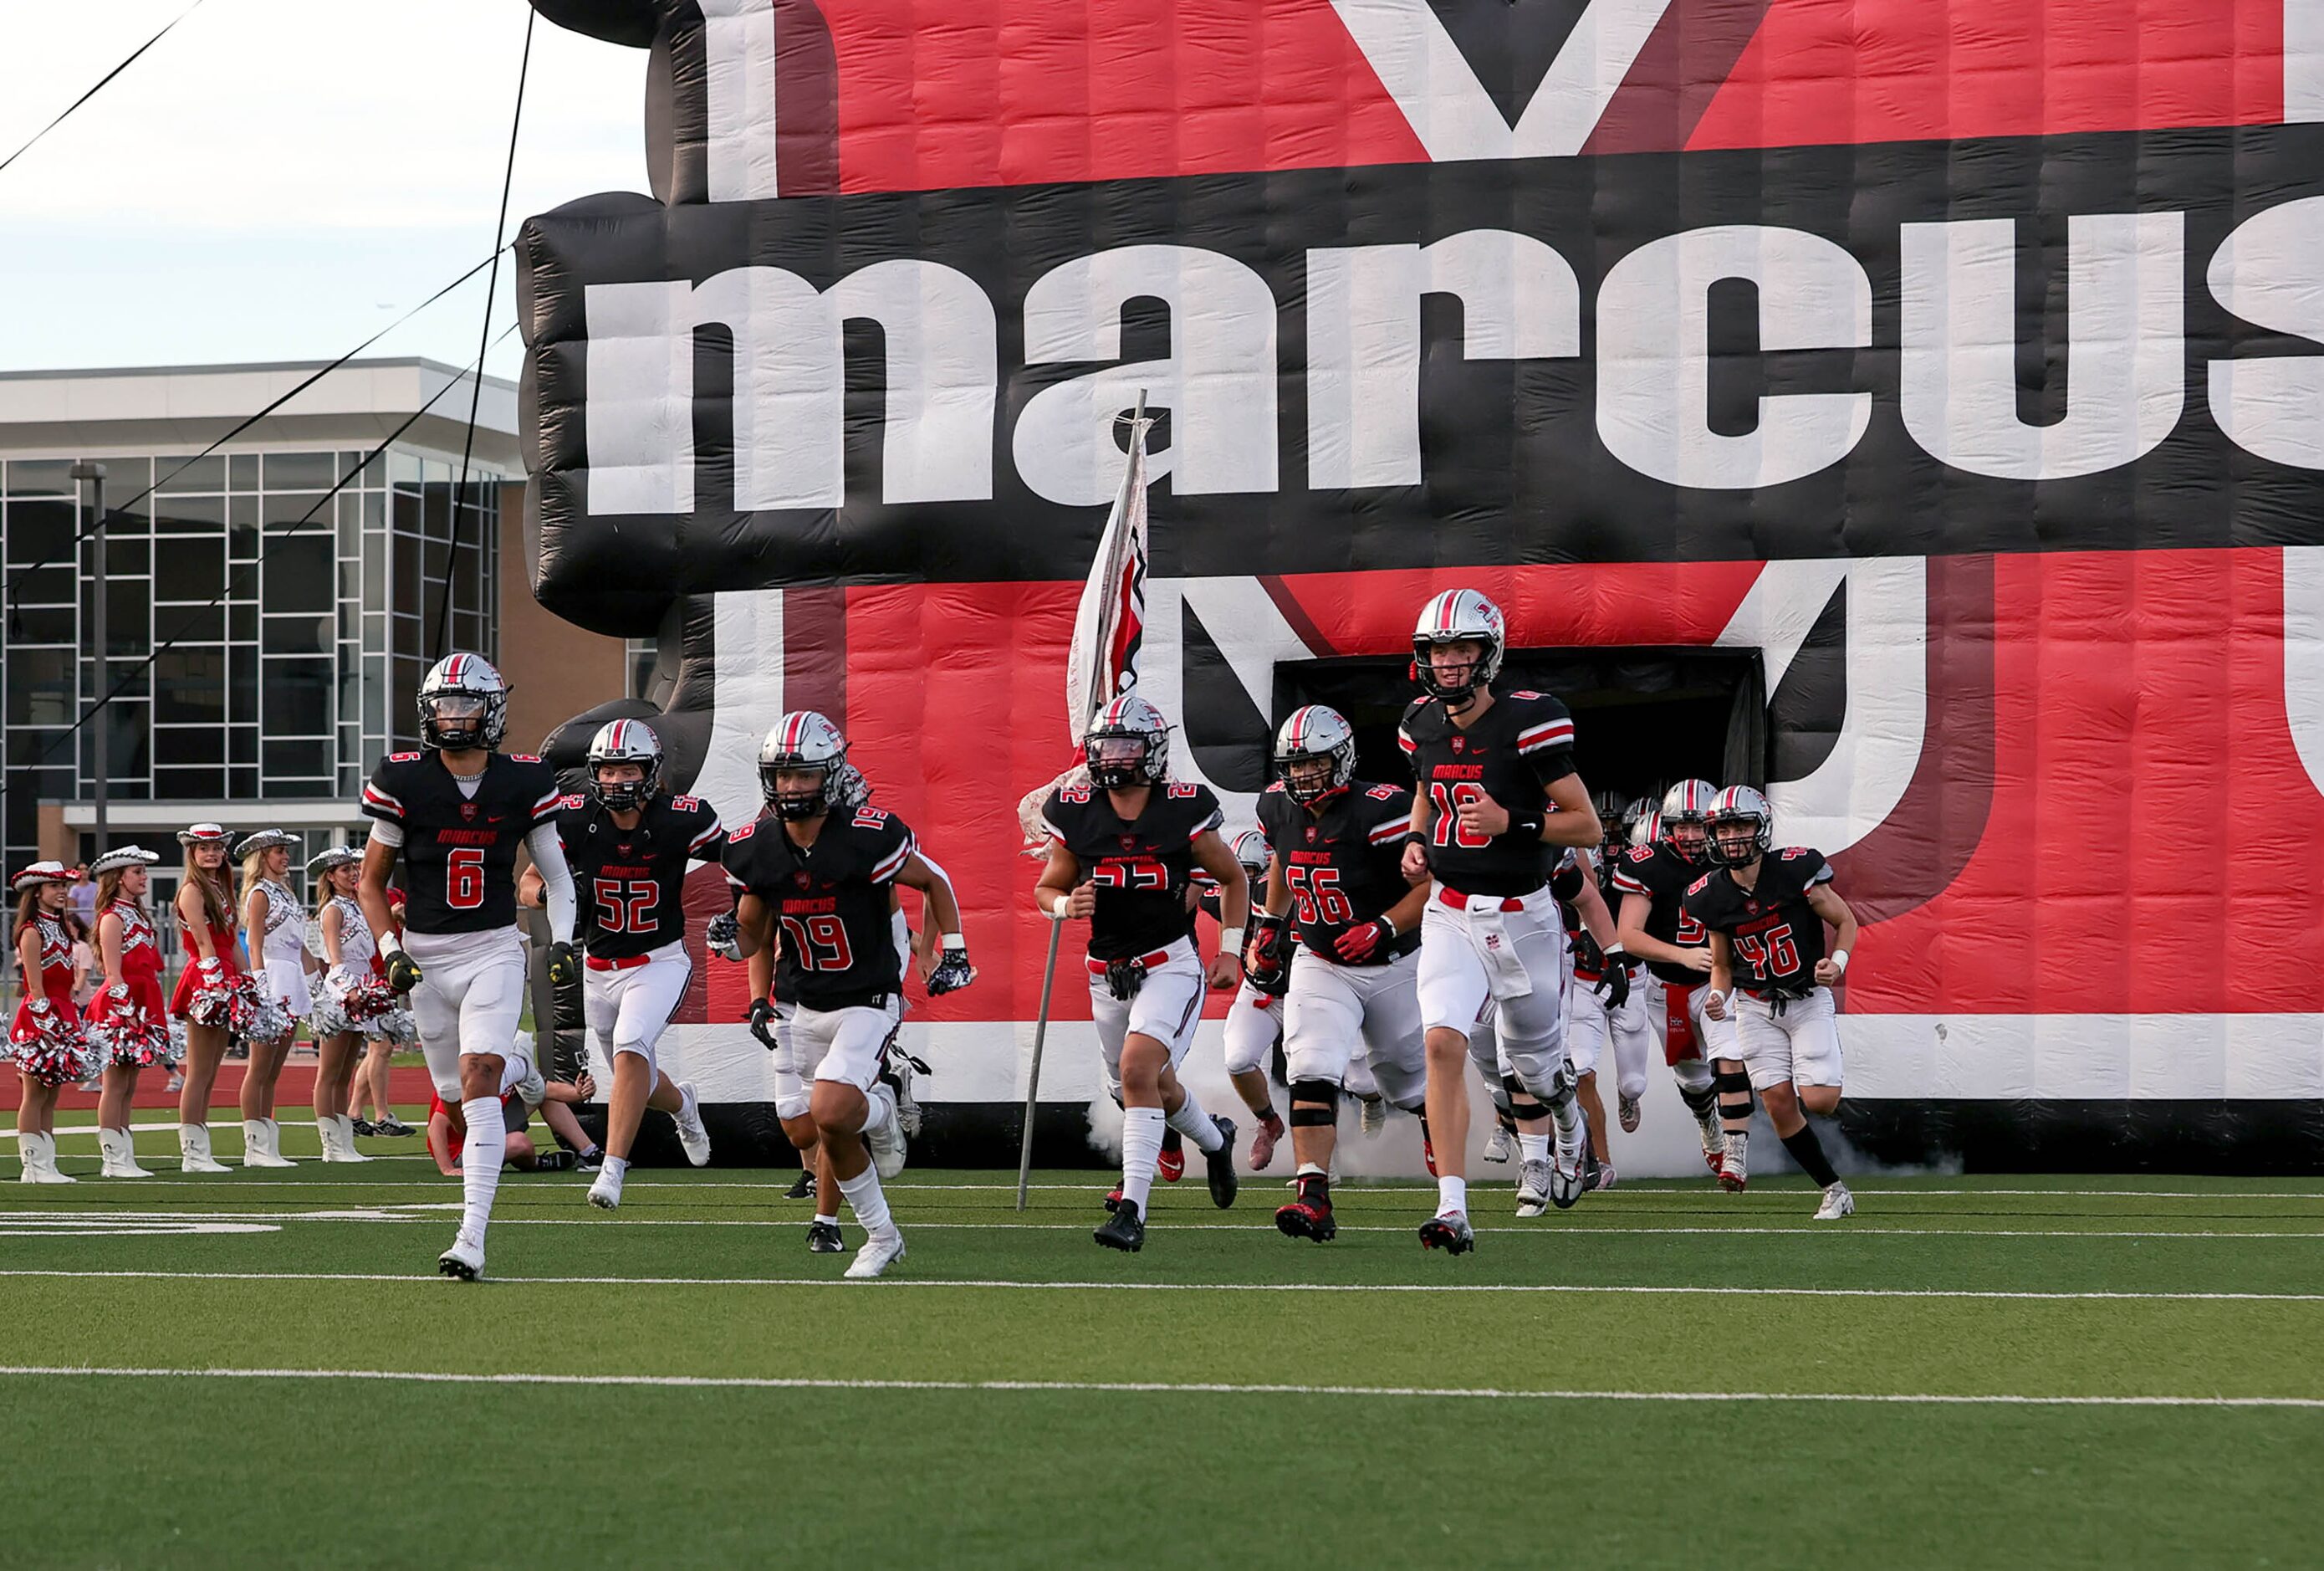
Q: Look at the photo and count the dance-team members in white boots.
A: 5